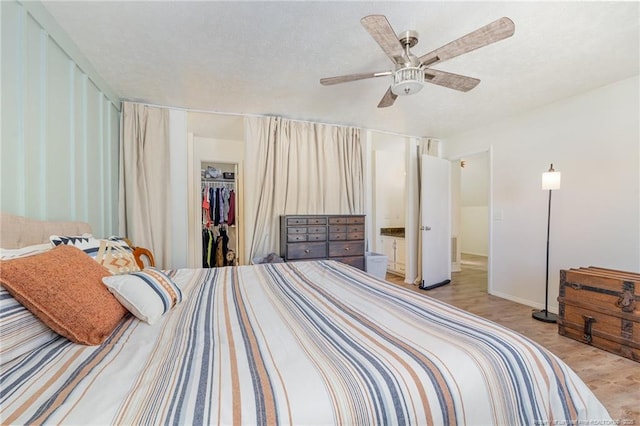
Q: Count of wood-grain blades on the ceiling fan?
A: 5